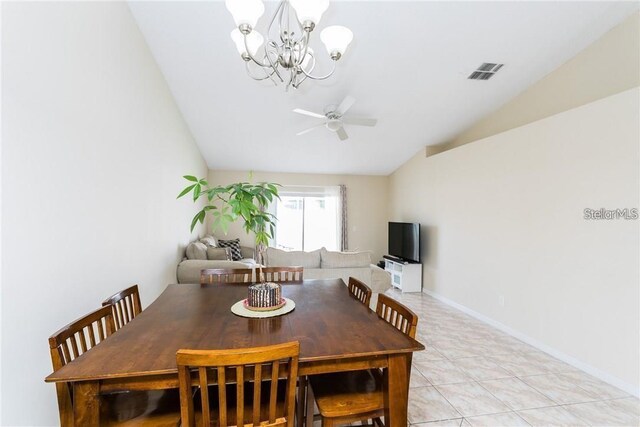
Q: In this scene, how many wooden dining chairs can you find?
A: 7